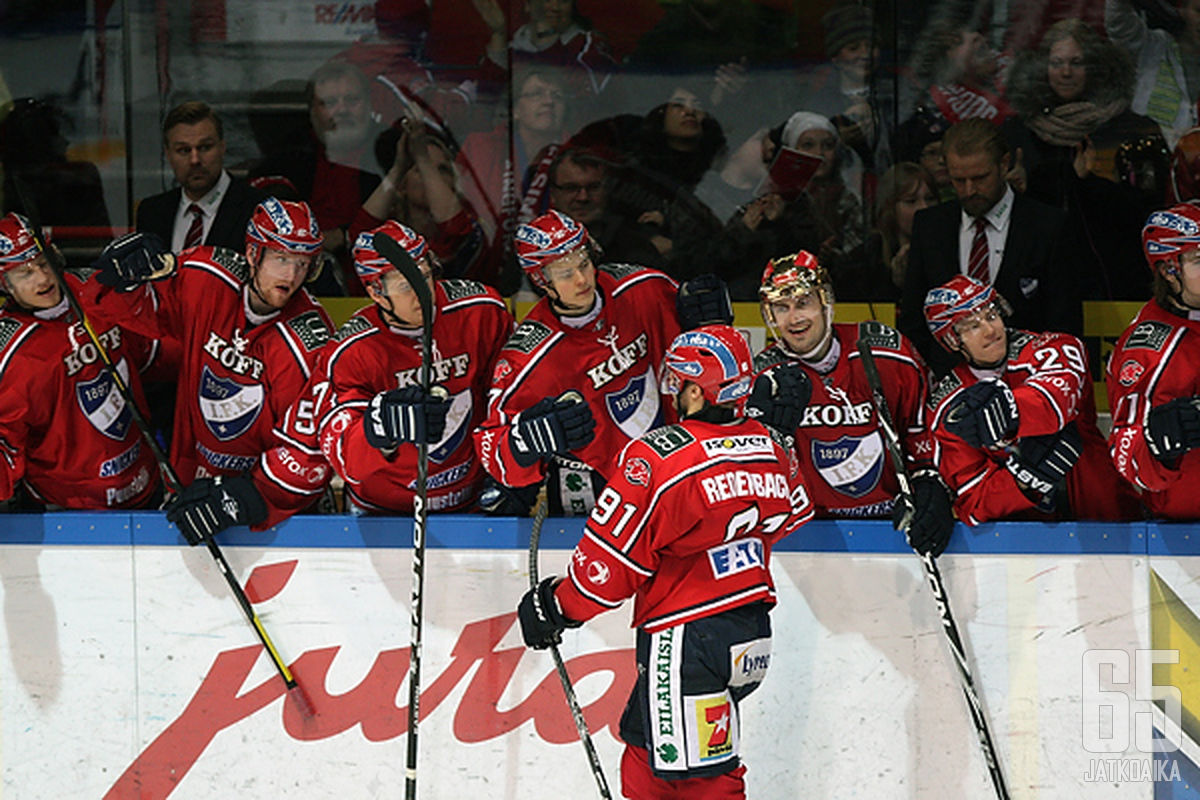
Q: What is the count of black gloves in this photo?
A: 11